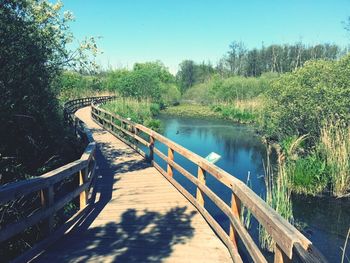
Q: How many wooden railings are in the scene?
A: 2